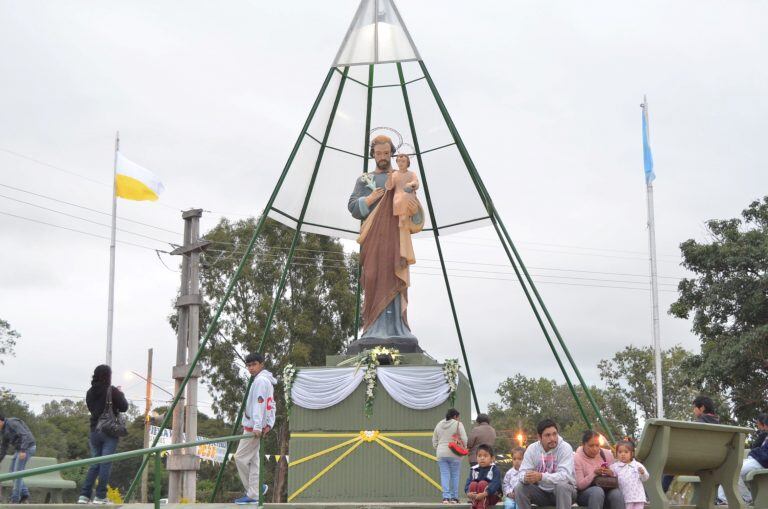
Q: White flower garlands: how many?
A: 3